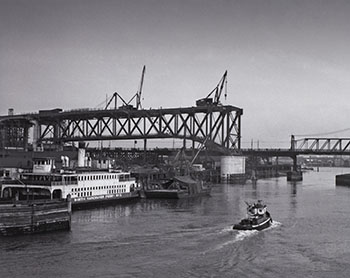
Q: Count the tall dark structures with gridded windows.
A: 0